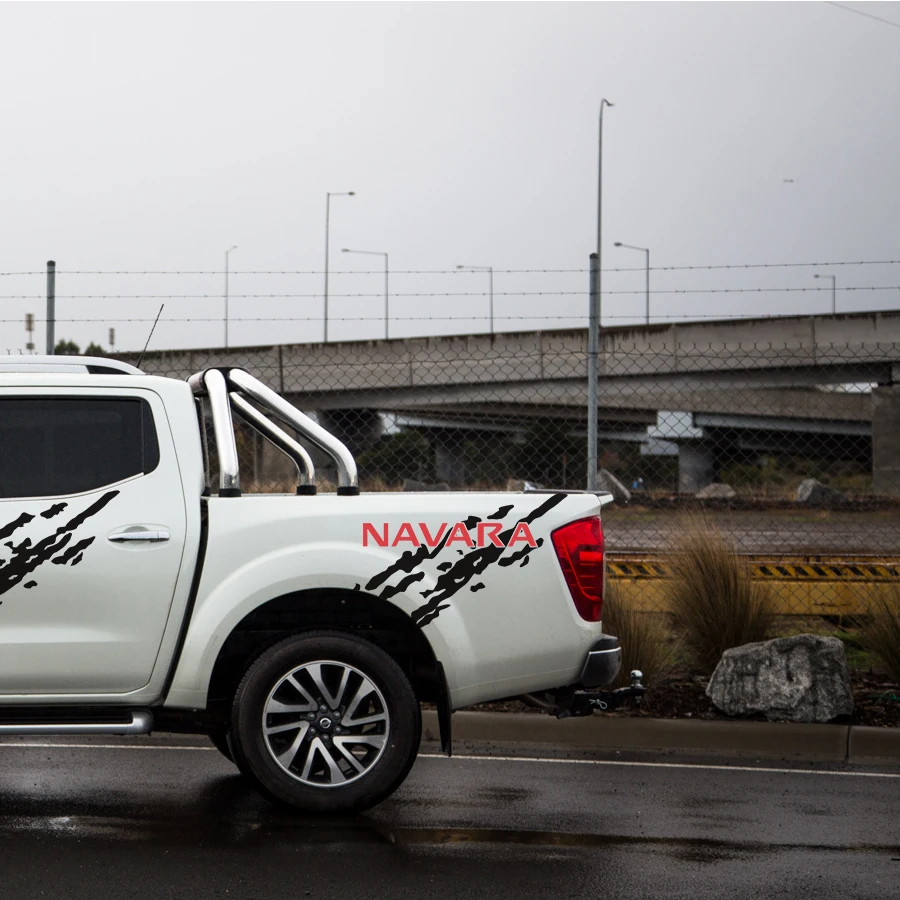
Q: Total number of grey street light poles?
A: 7